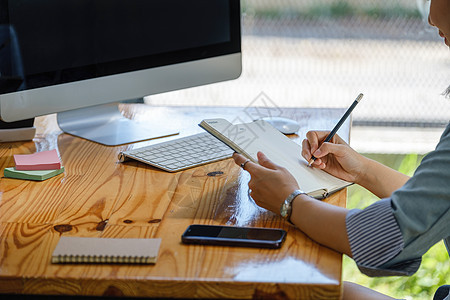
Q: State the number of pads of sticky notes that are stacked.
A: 2